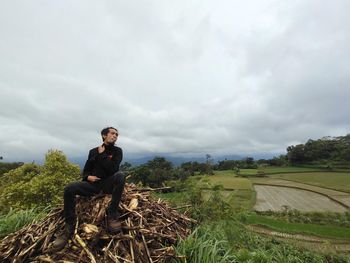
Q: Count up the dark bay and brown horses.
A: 0